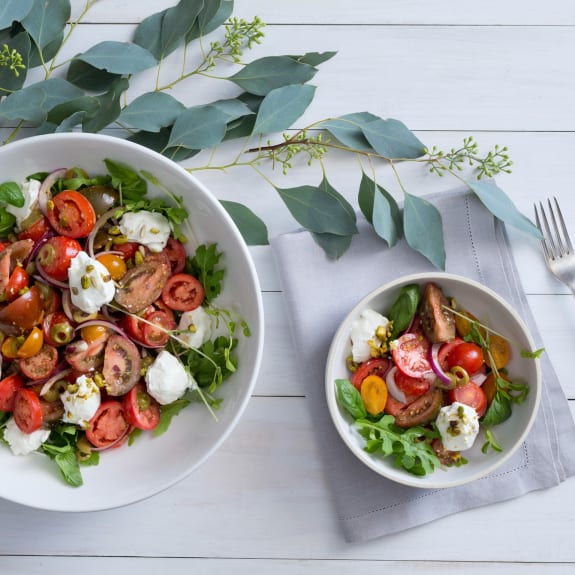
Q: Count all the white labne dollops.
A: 9